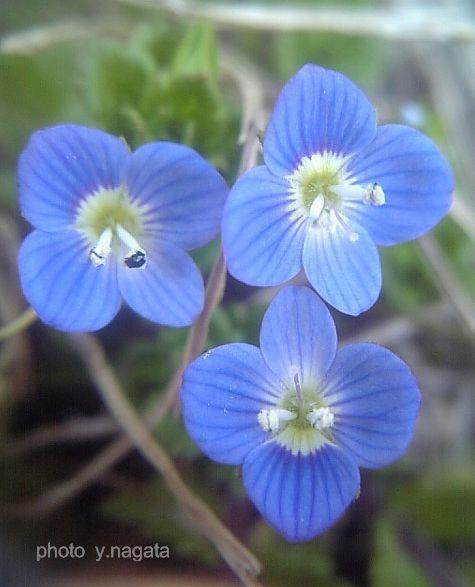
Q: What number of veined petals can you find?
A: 12